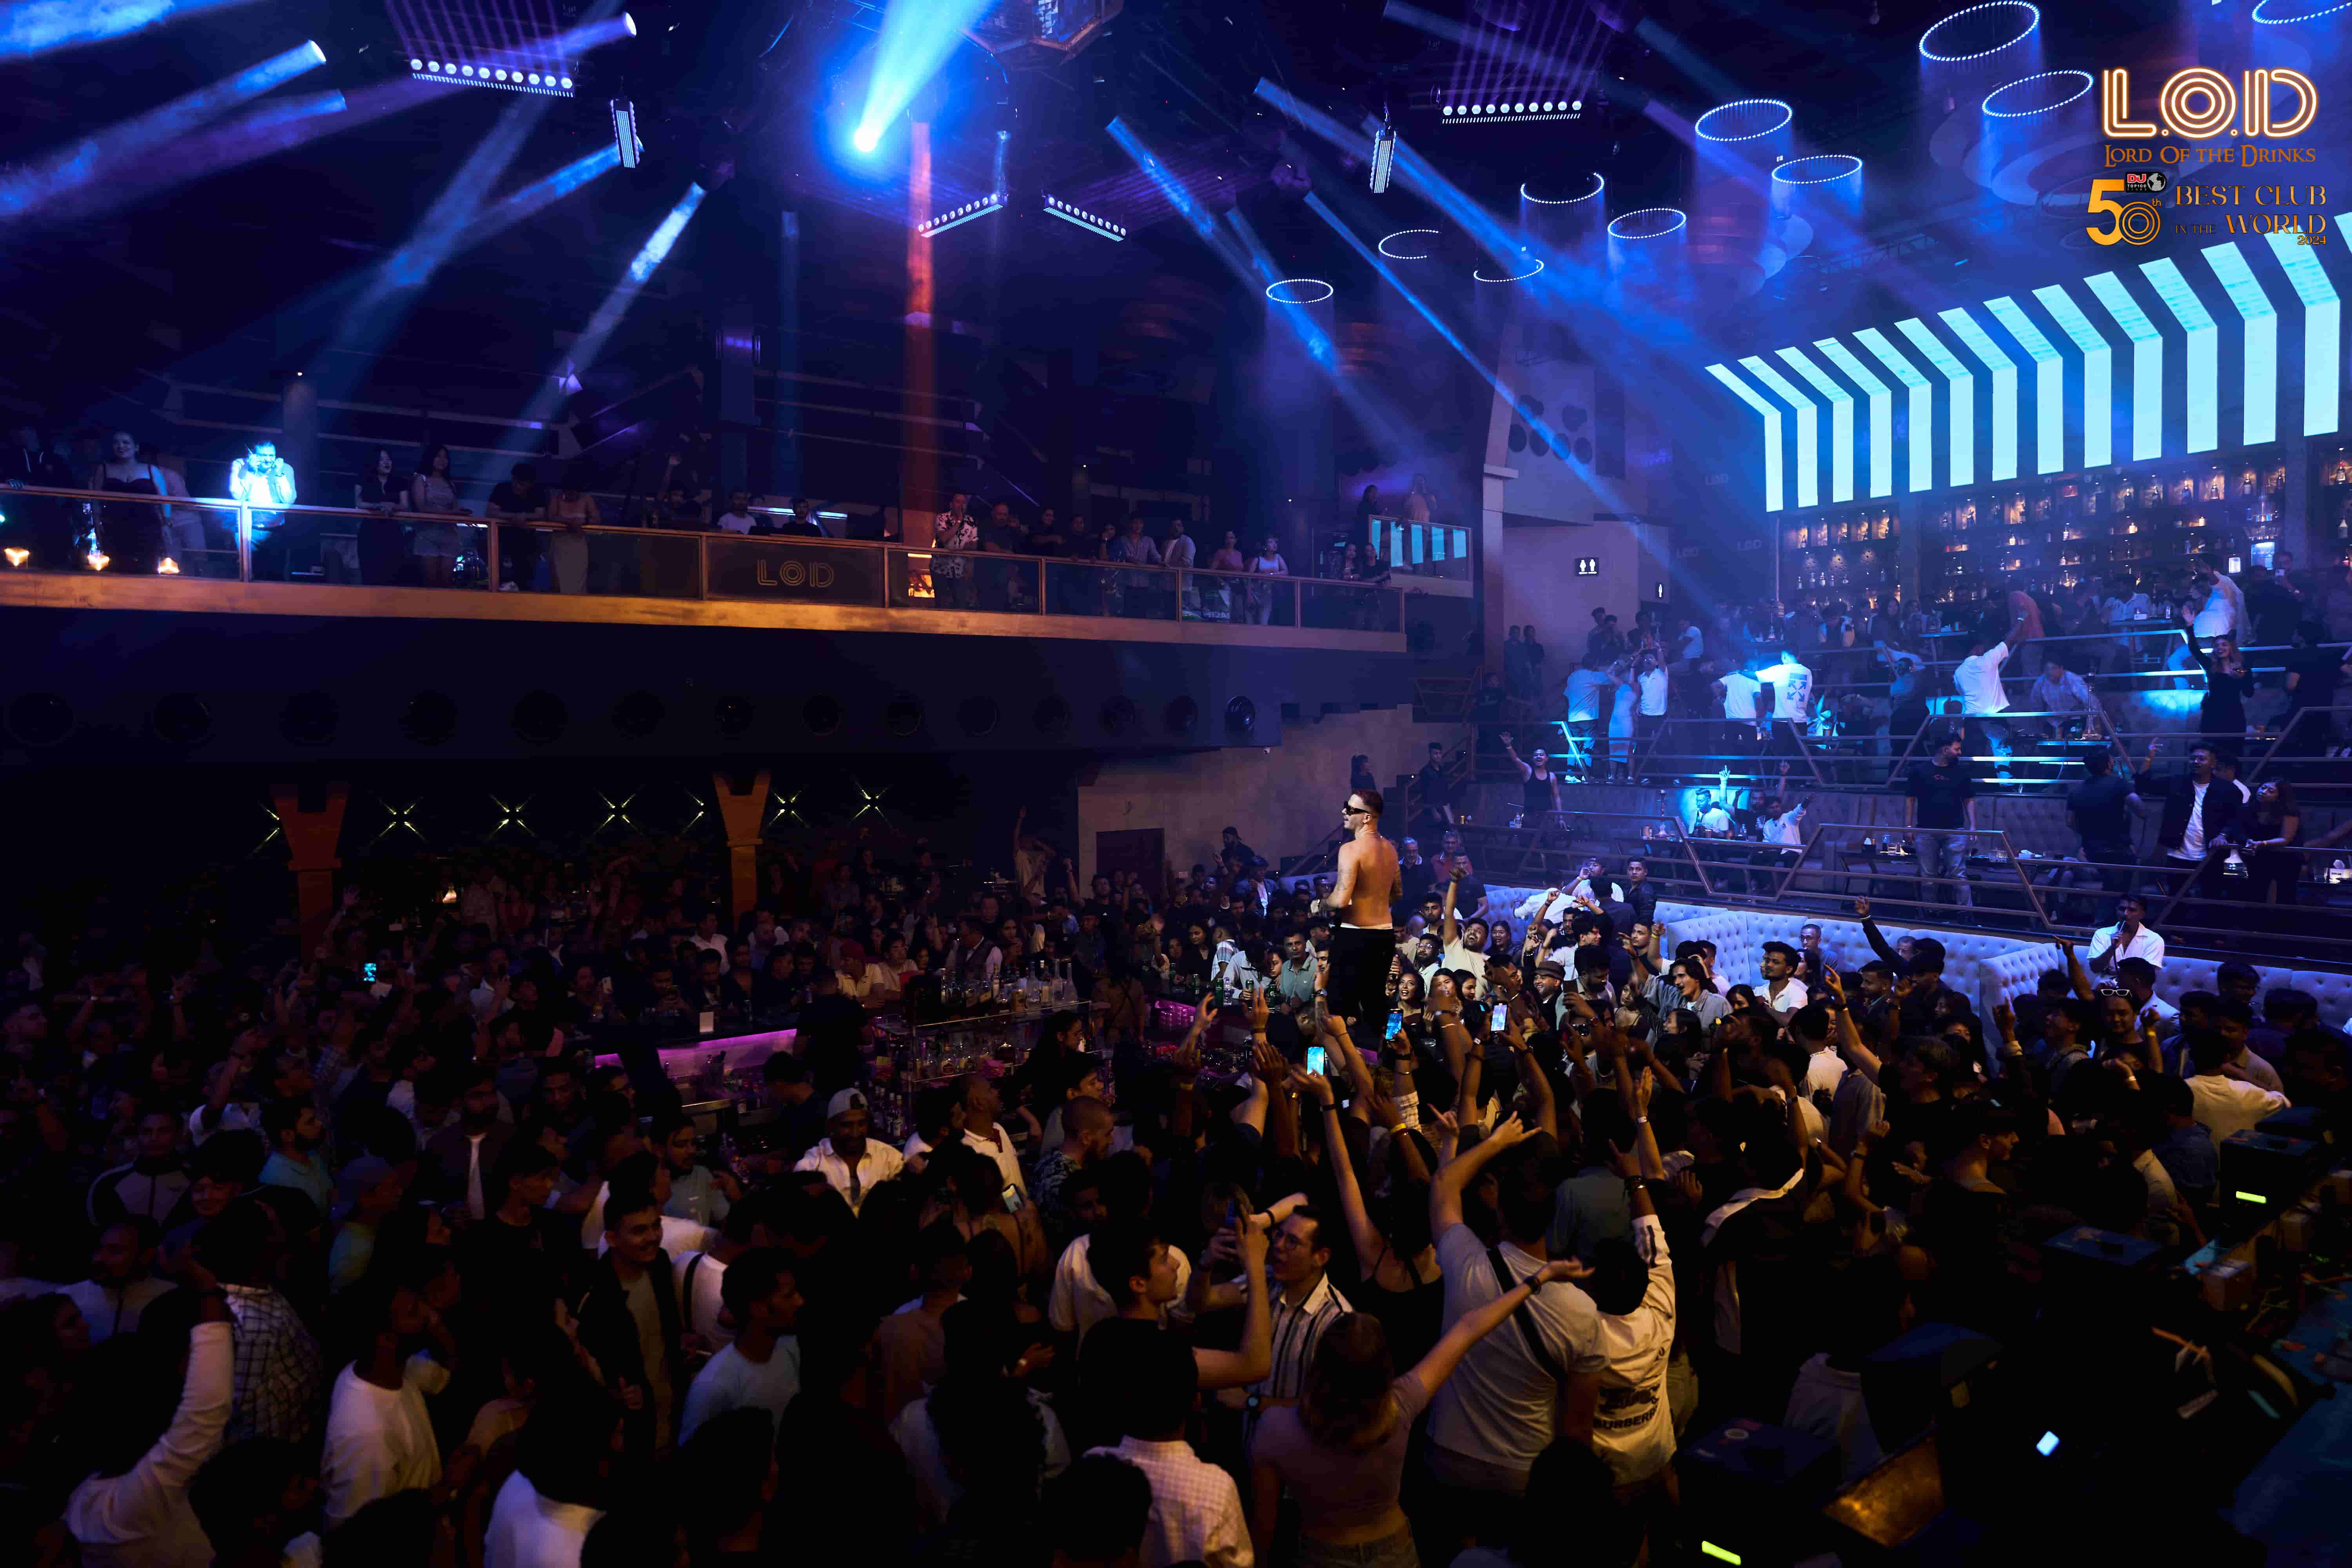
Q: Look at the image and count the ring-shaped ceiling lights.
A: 10